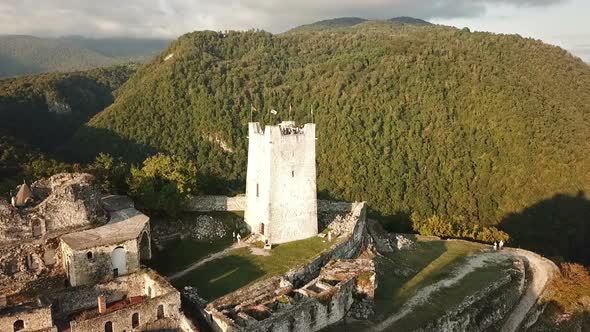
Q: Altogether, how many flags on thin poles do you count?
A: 4